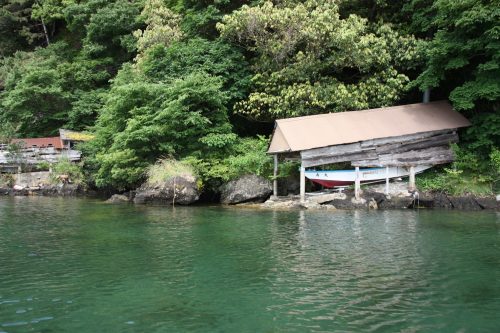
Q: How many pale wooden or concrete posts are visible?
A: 5